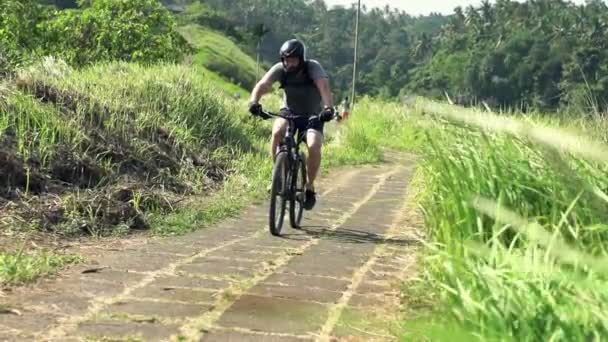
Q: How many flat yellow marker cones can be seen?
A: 0